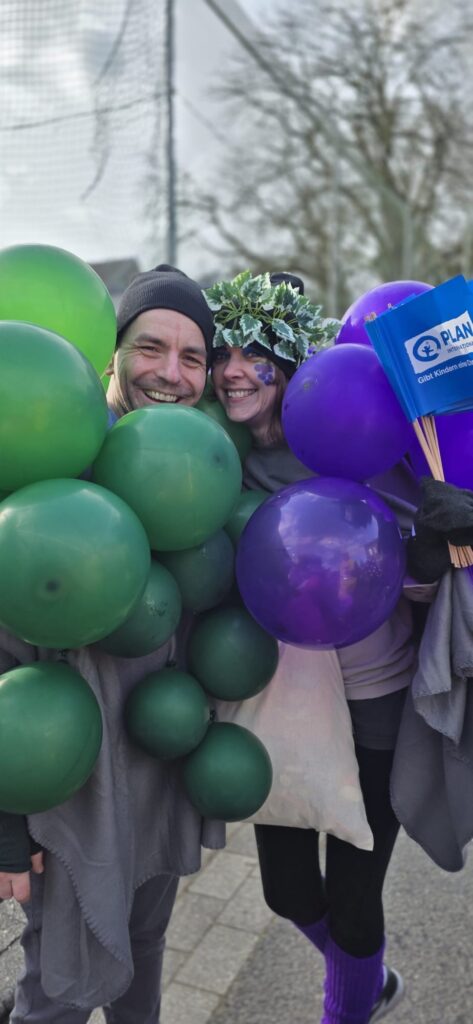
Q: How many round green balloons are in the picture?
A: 12